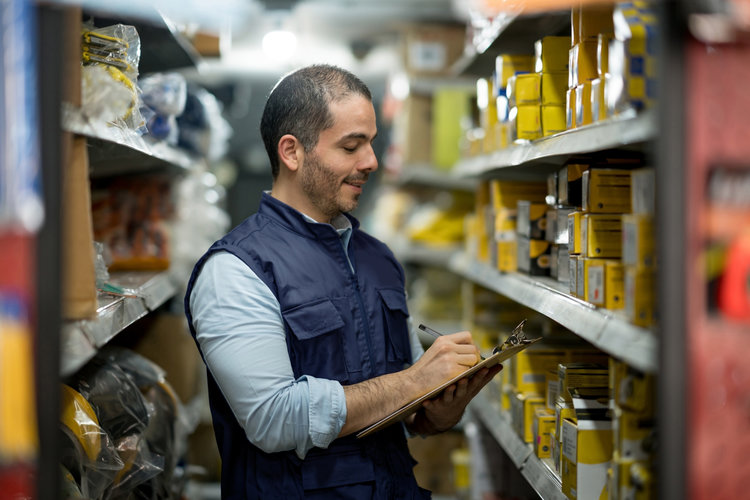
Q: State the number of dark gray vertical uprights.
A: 2